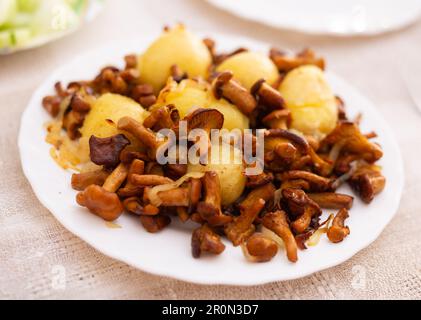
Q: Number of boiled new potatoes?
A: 6